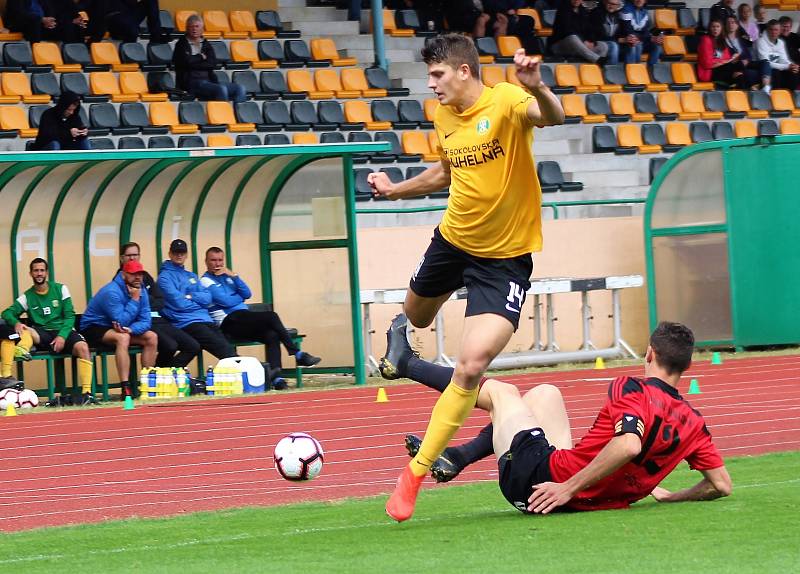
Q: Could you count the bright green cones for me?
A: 3